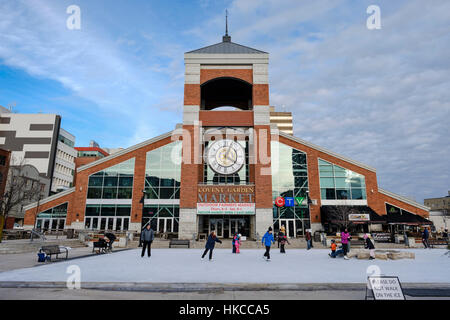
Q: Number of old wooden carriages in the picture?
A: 0